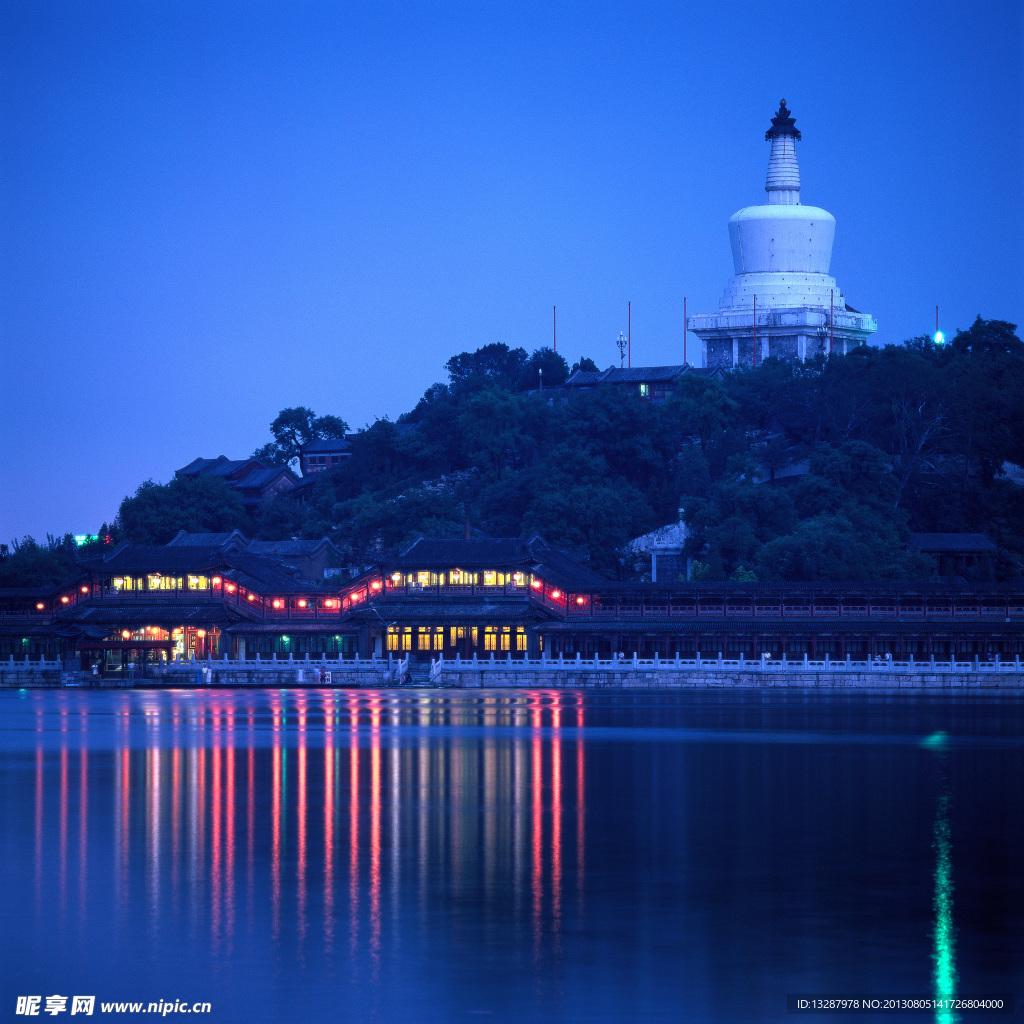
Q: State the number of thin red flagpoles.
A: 6